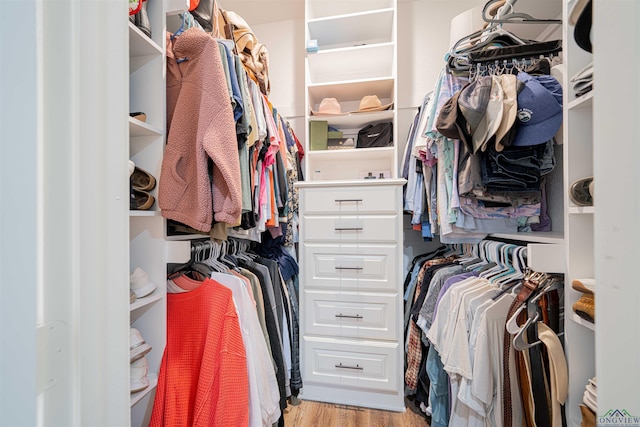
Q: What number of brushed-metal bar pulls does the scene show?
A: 5